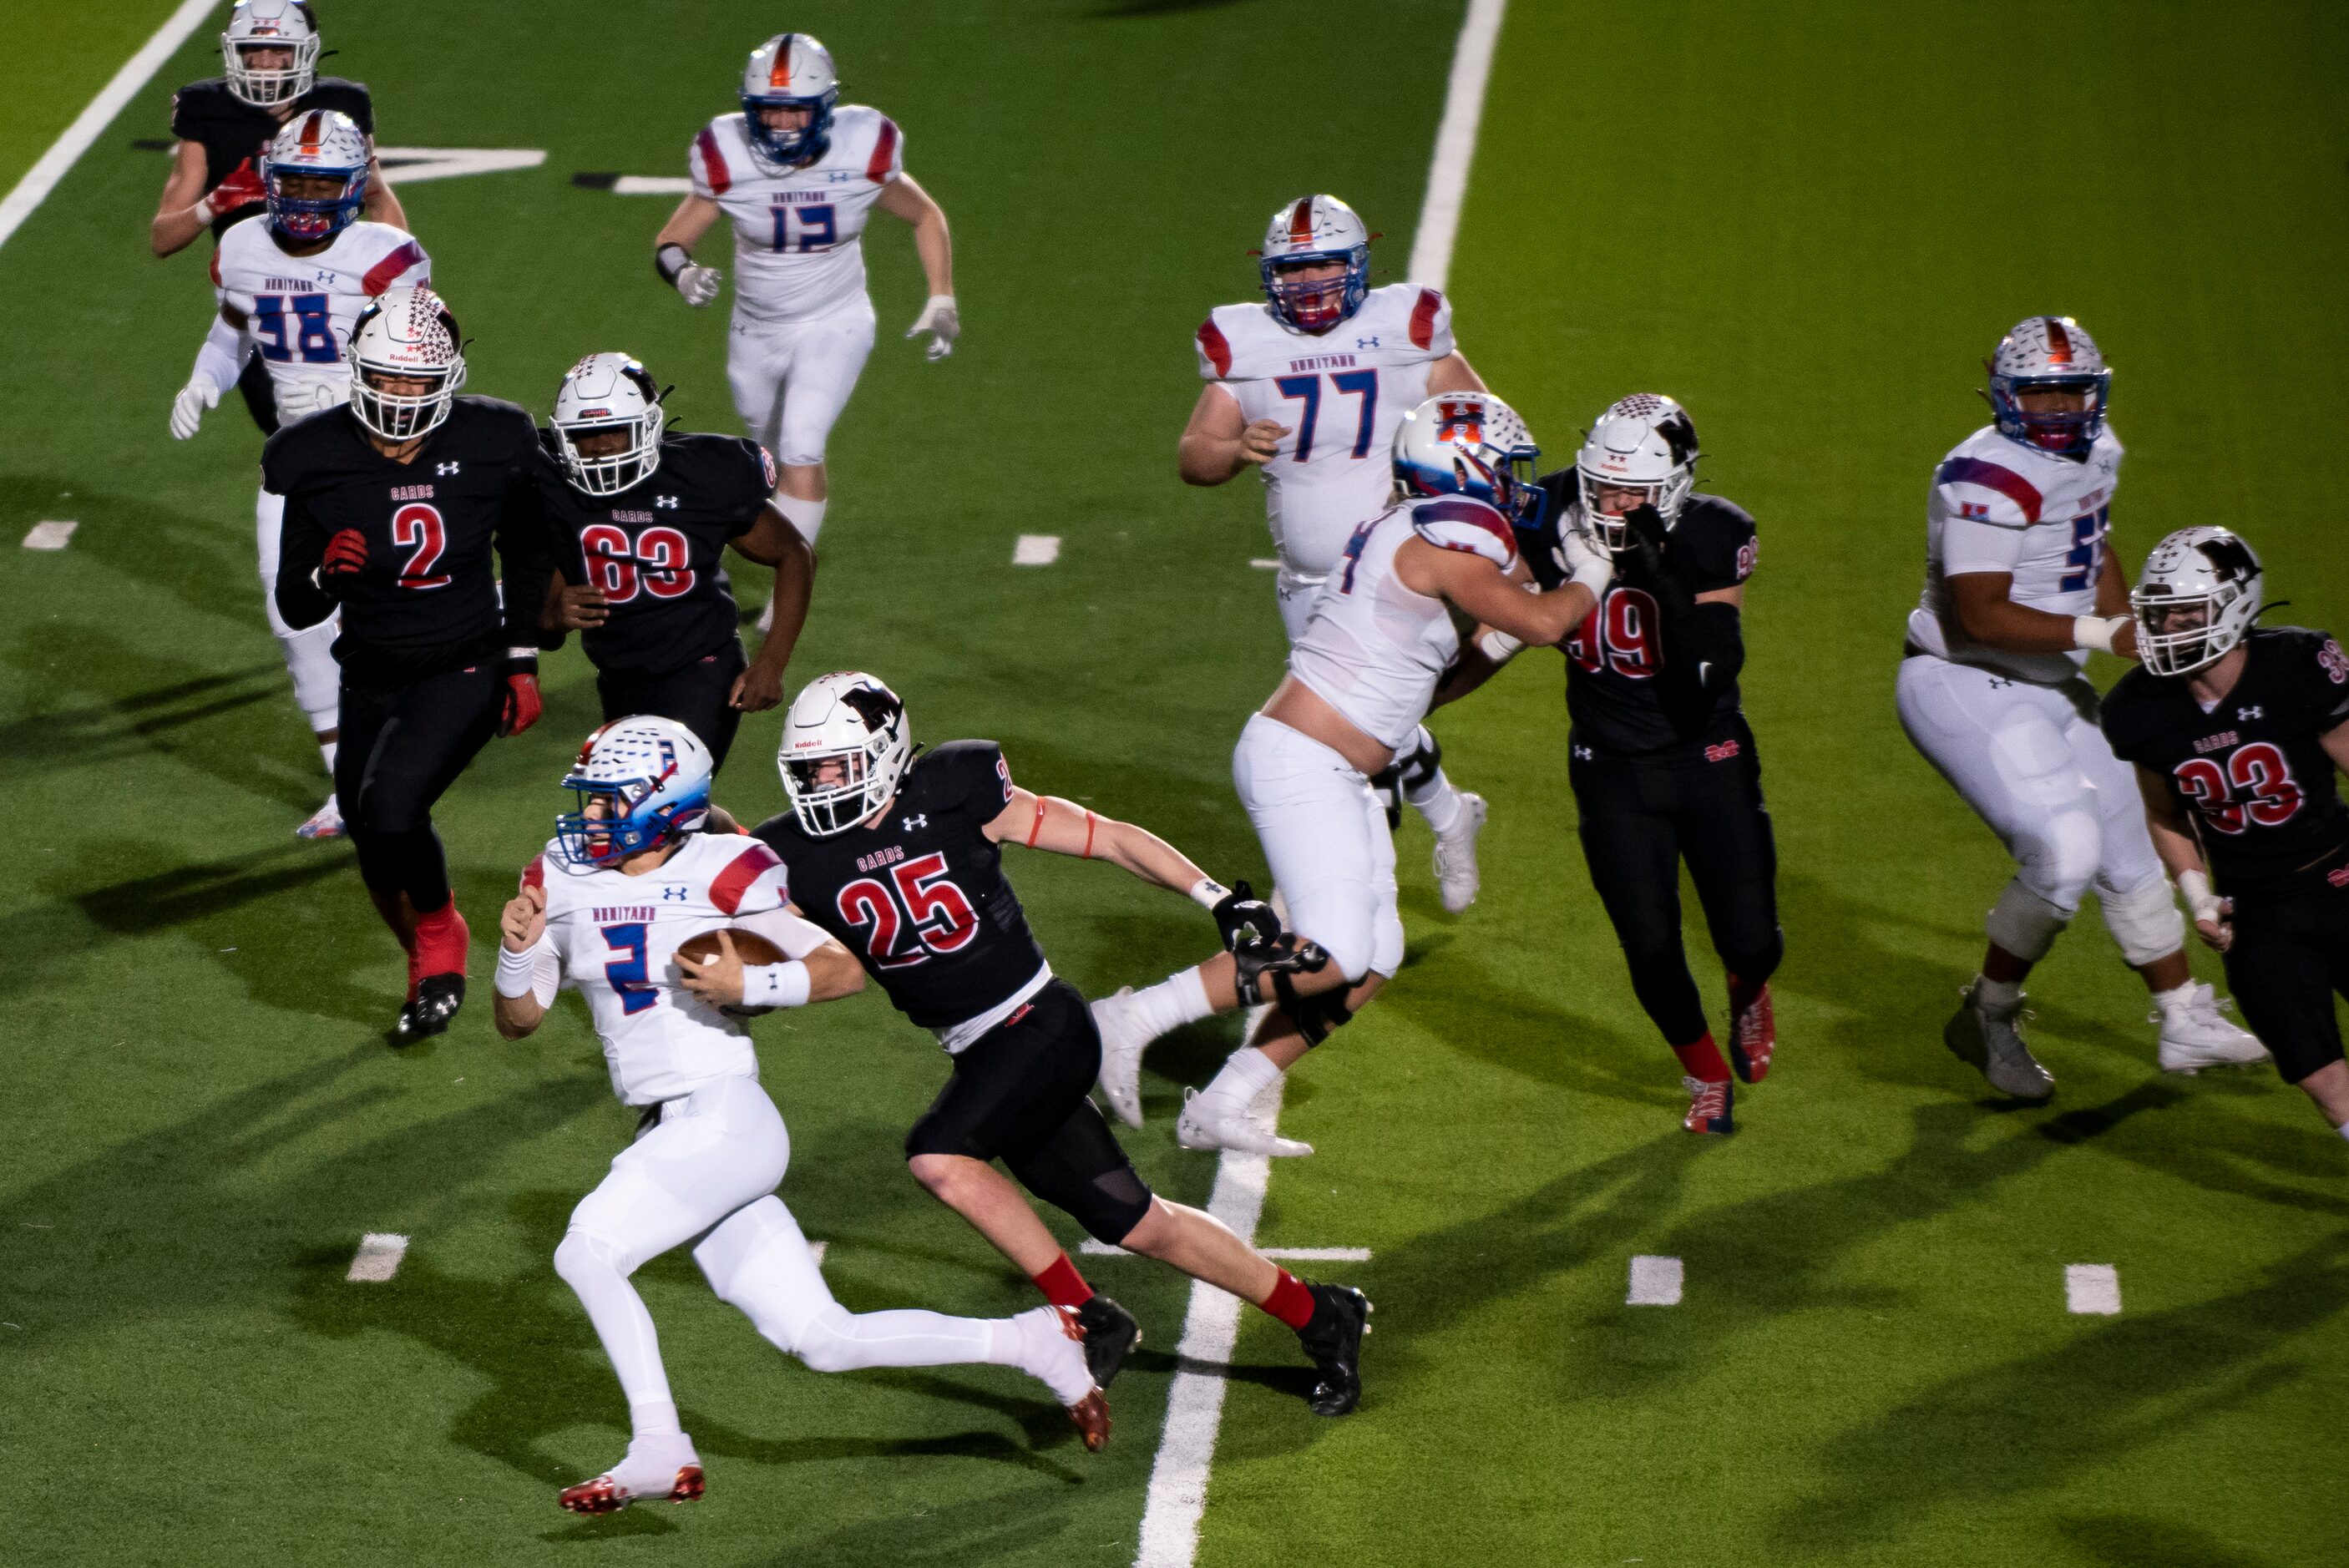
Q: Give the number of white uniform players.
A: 6